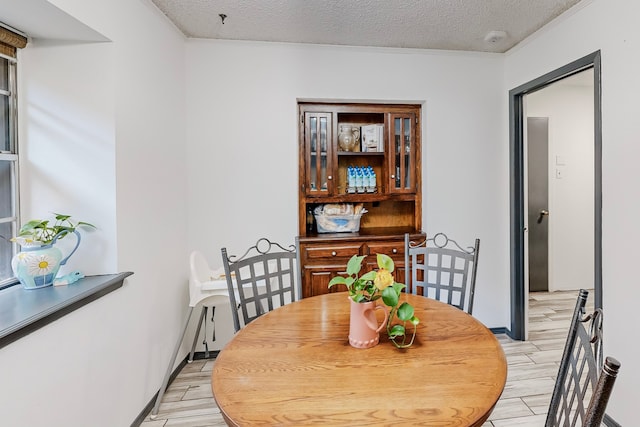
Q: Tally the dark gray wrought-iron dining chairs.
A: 3